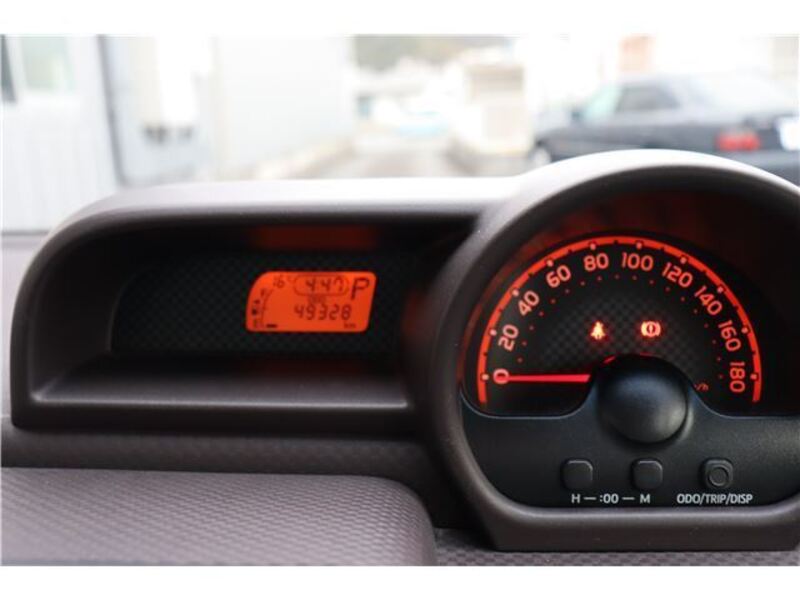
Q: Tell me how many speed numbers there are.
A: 10